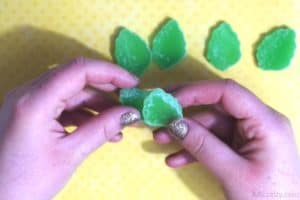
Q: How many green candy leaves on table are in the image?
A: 4